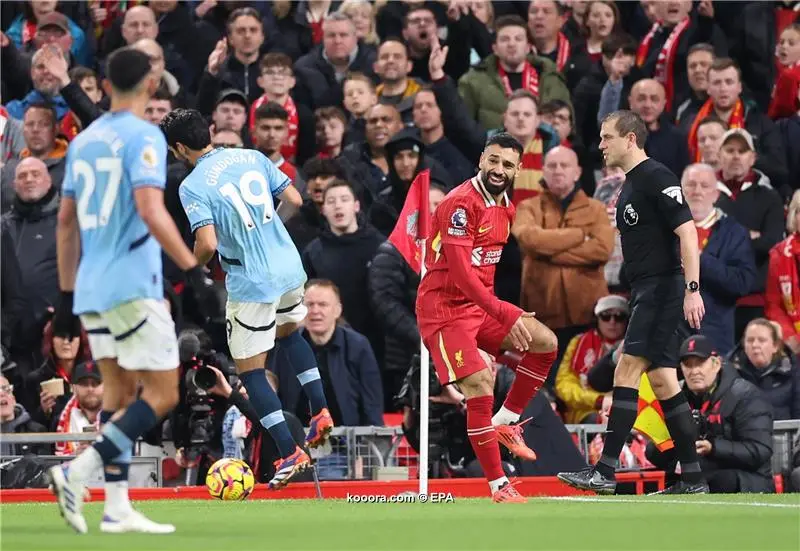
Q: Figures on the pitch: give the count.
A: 4